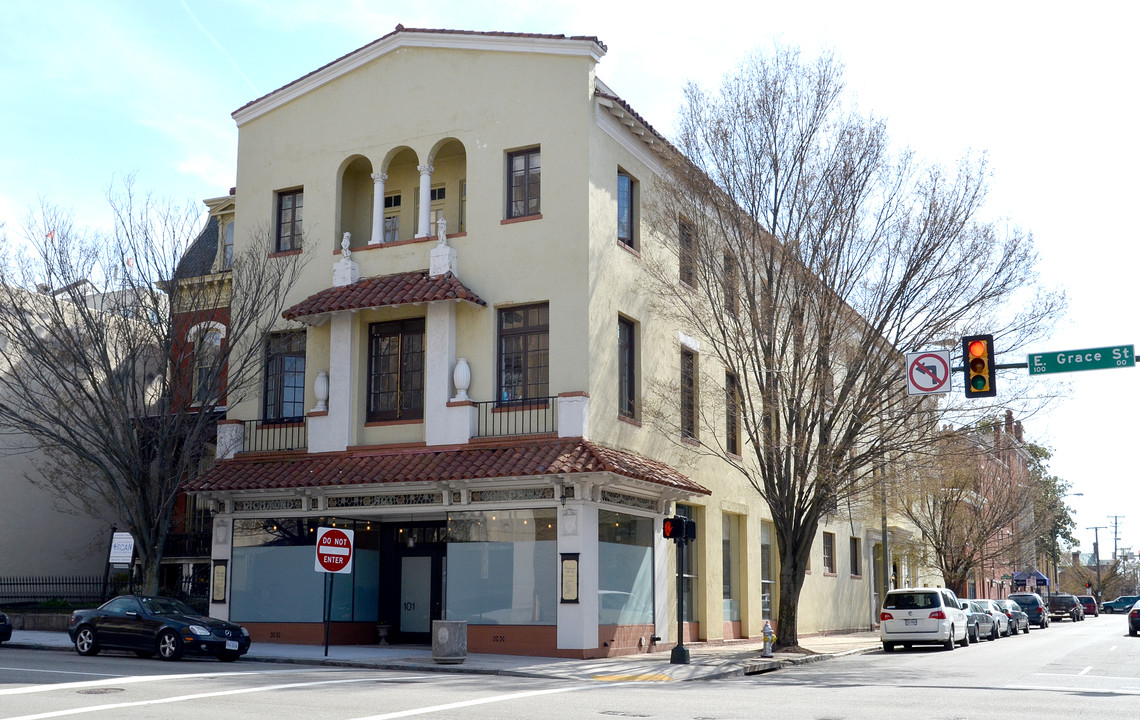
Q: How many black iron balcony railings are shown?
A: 2